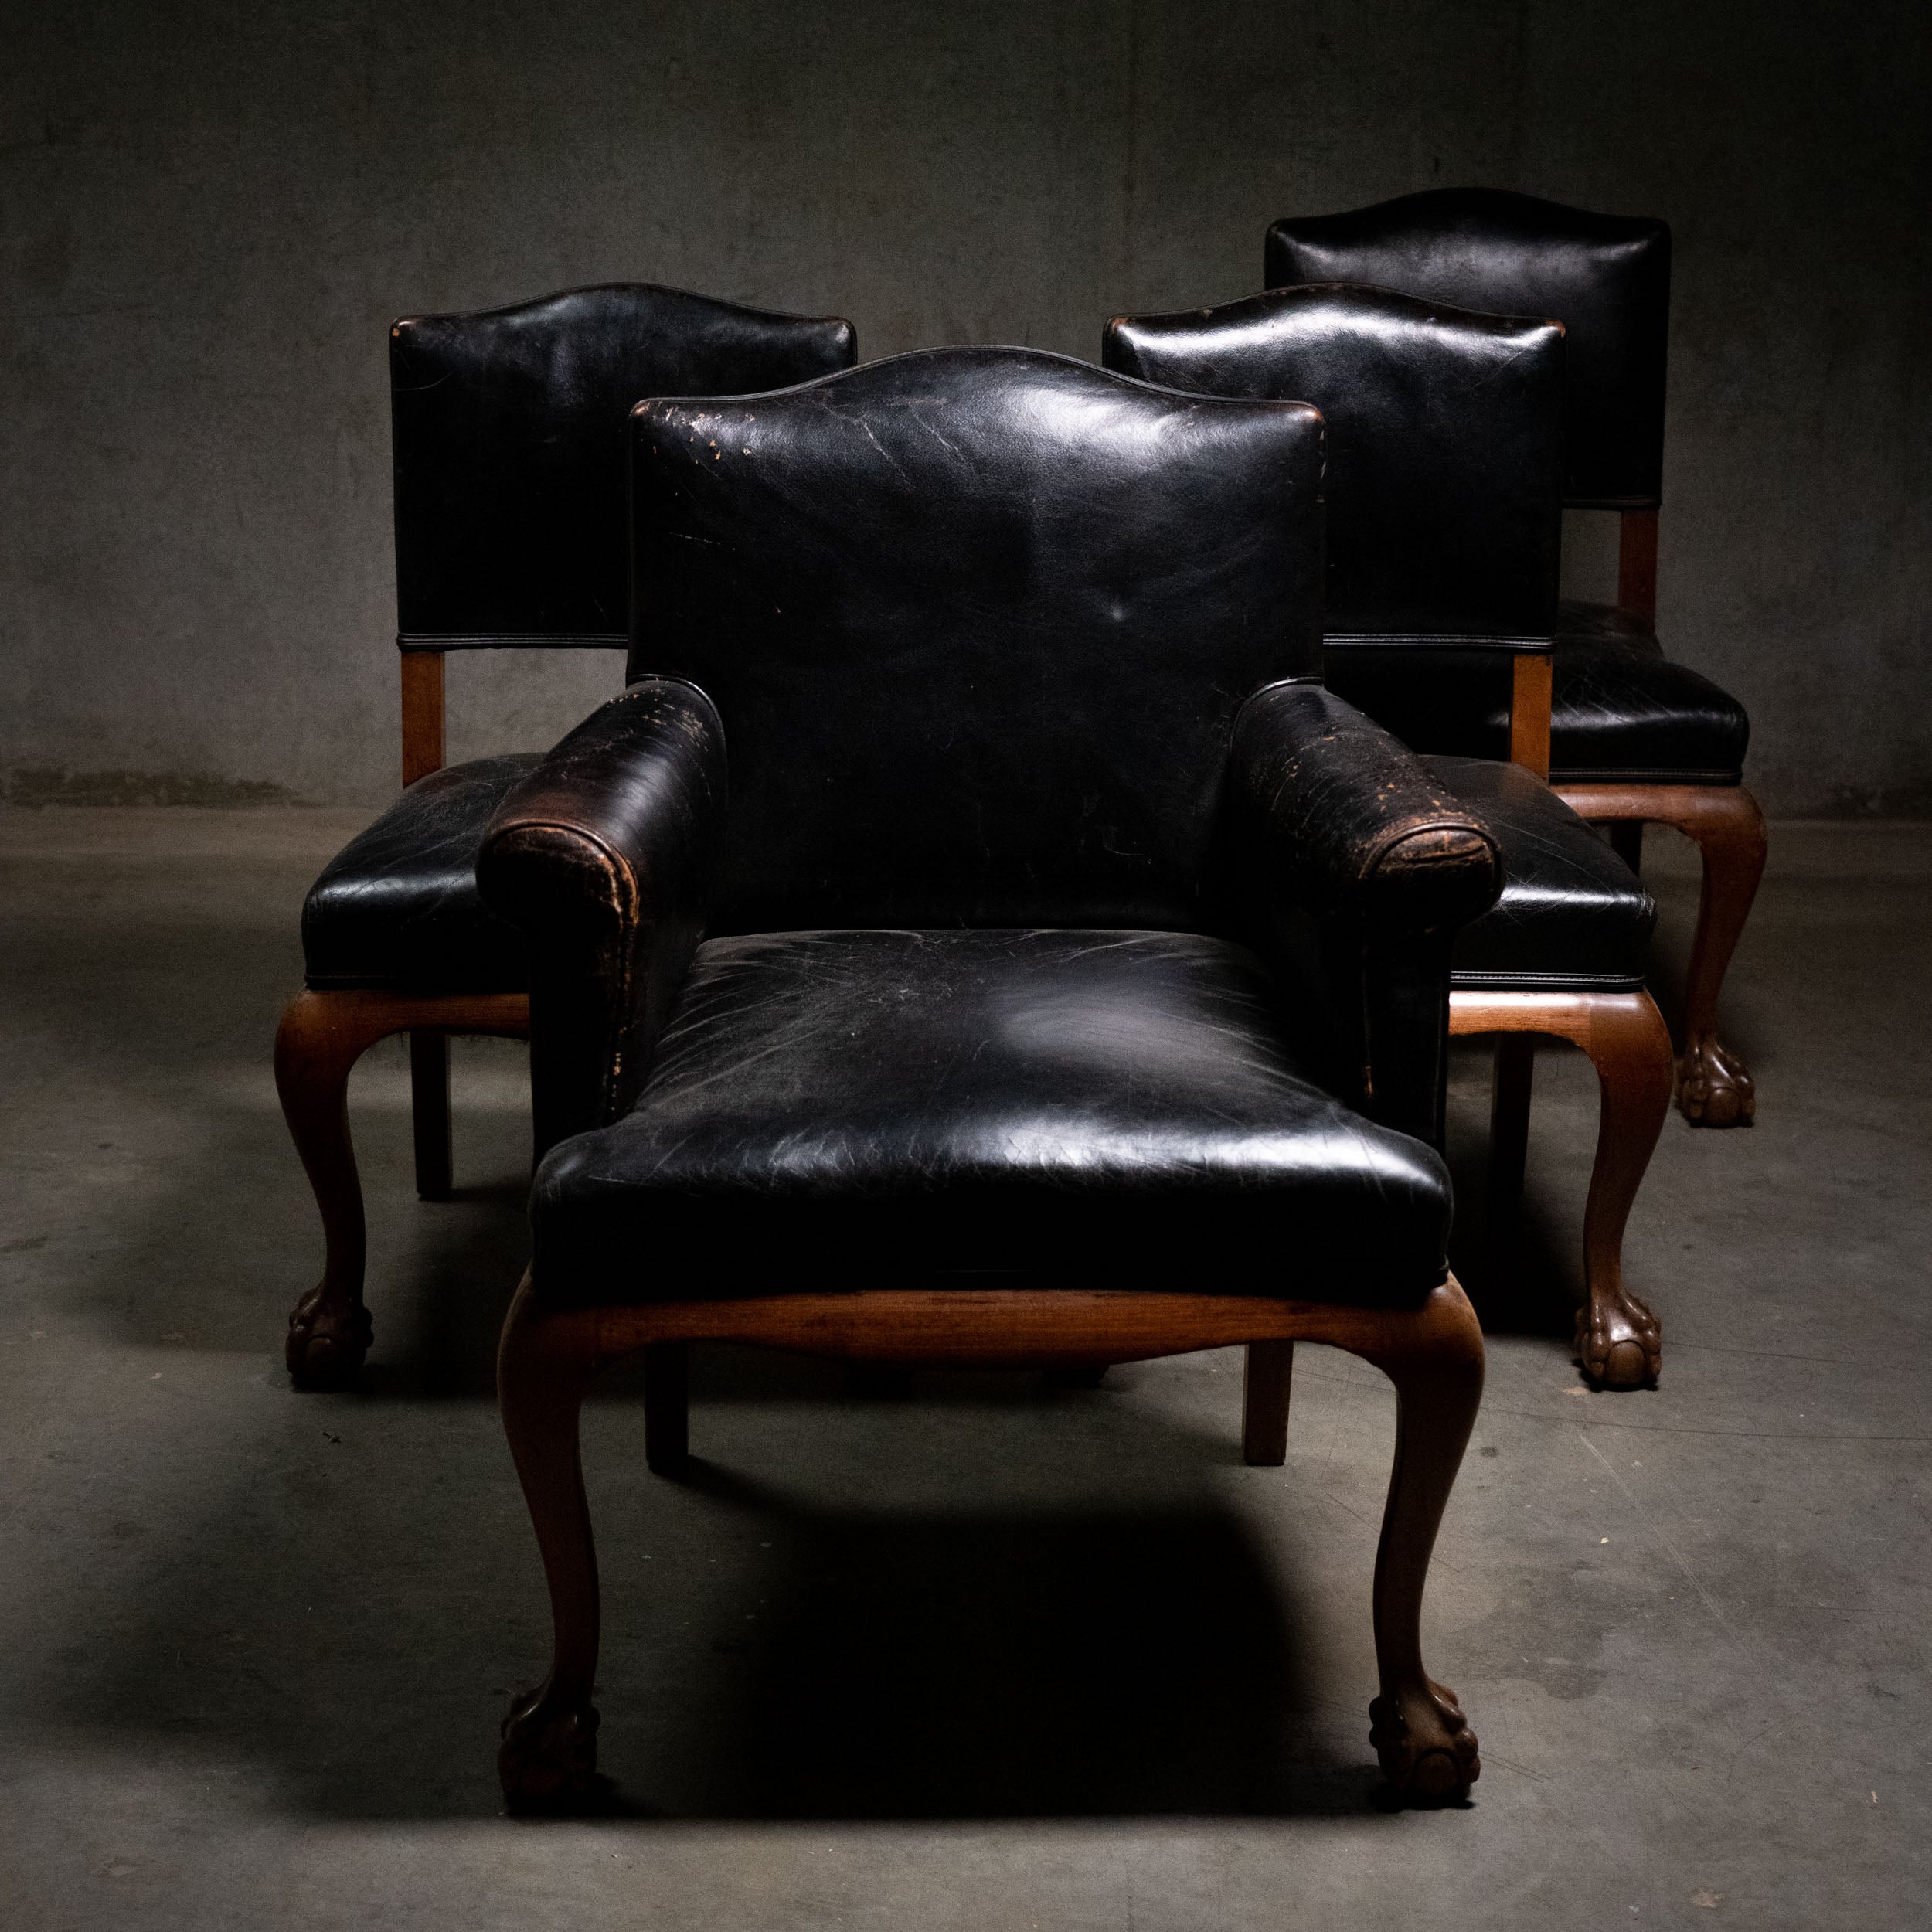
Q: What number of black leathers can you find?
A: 4